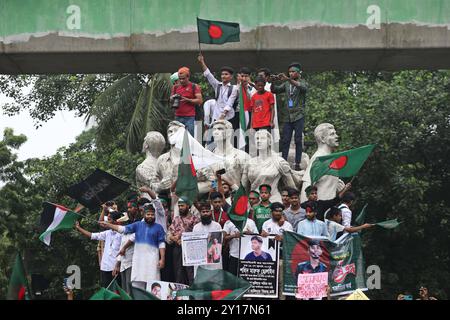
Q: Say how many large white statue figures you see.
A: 5